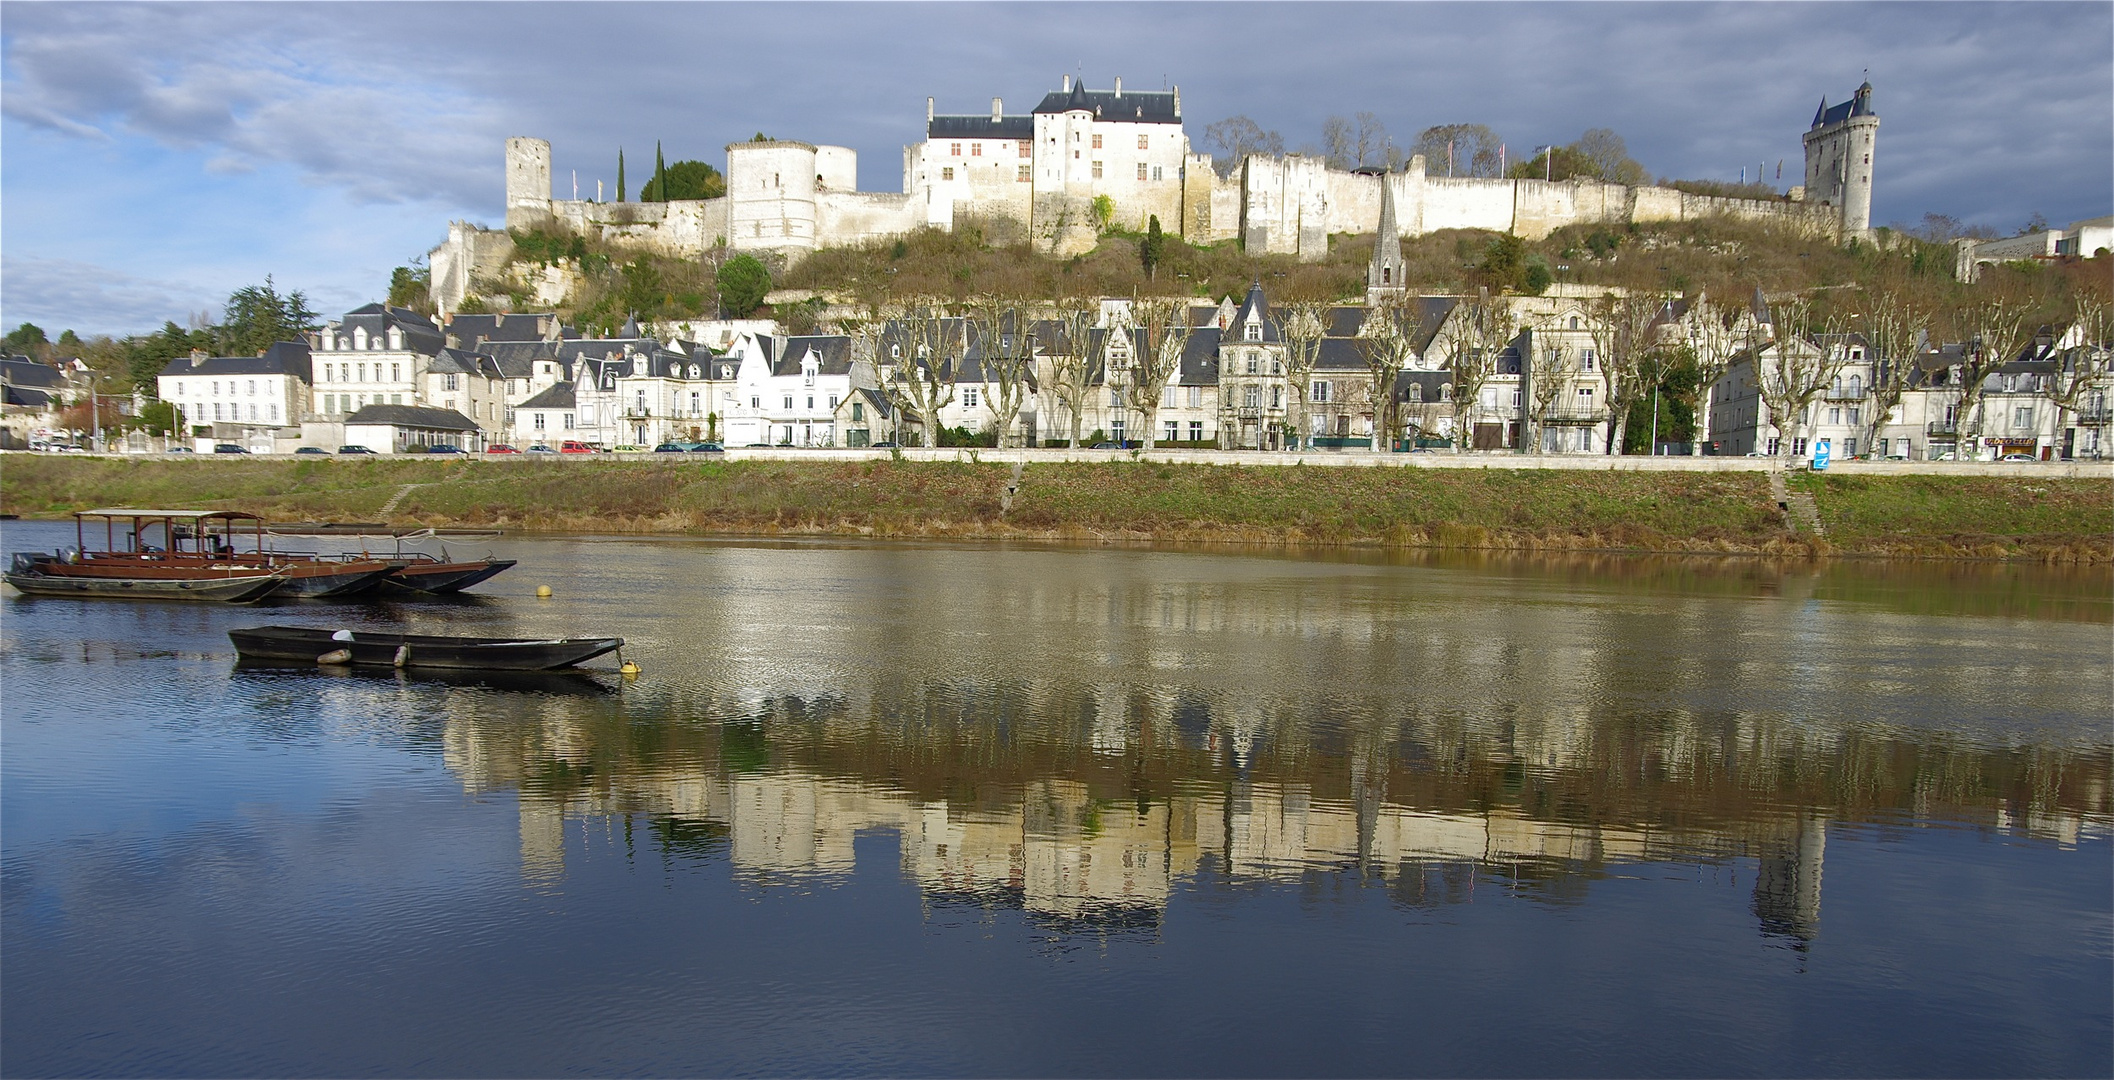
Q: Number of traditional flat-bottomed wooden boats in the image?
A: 4